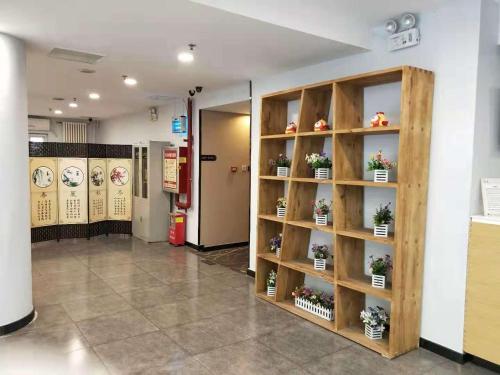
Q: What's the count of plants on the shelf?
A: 12